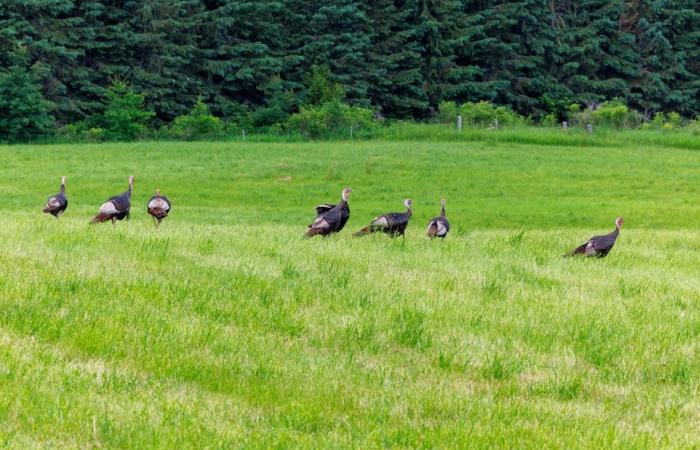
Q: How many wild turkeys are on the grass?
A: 7